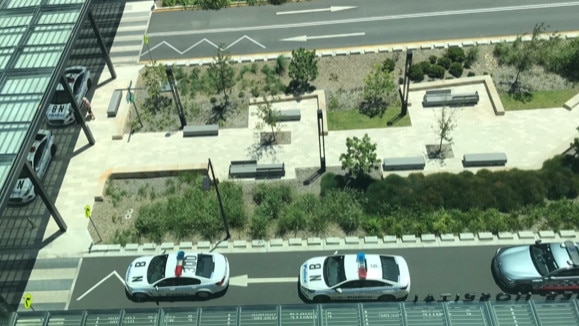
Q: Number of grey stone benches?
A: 7